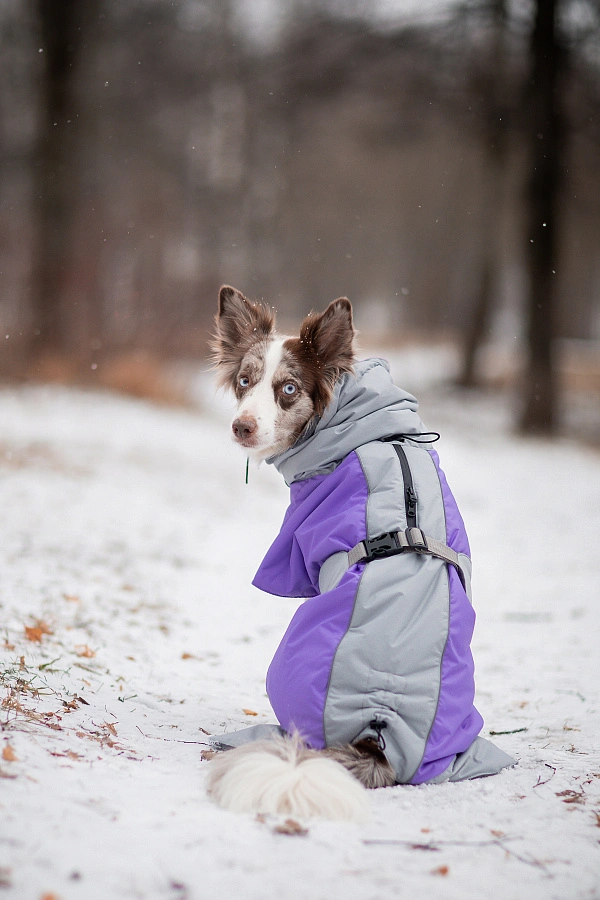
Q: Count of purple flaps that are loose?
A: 1